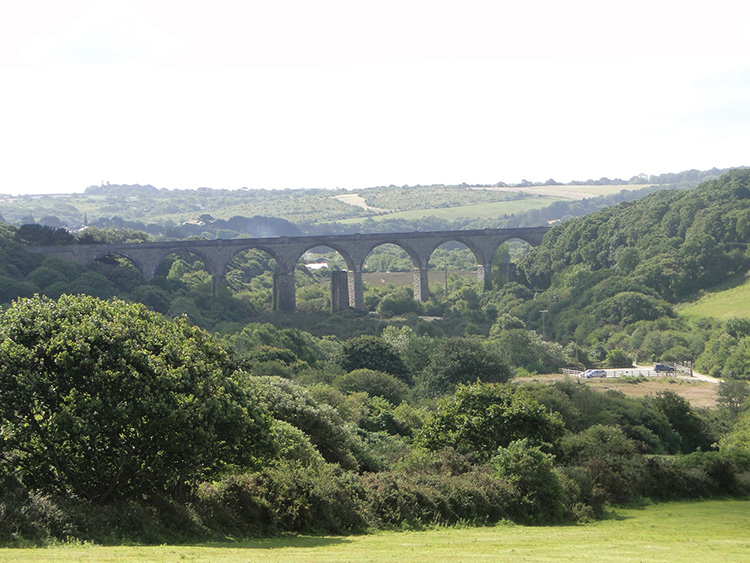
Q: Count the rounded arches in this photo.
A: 7